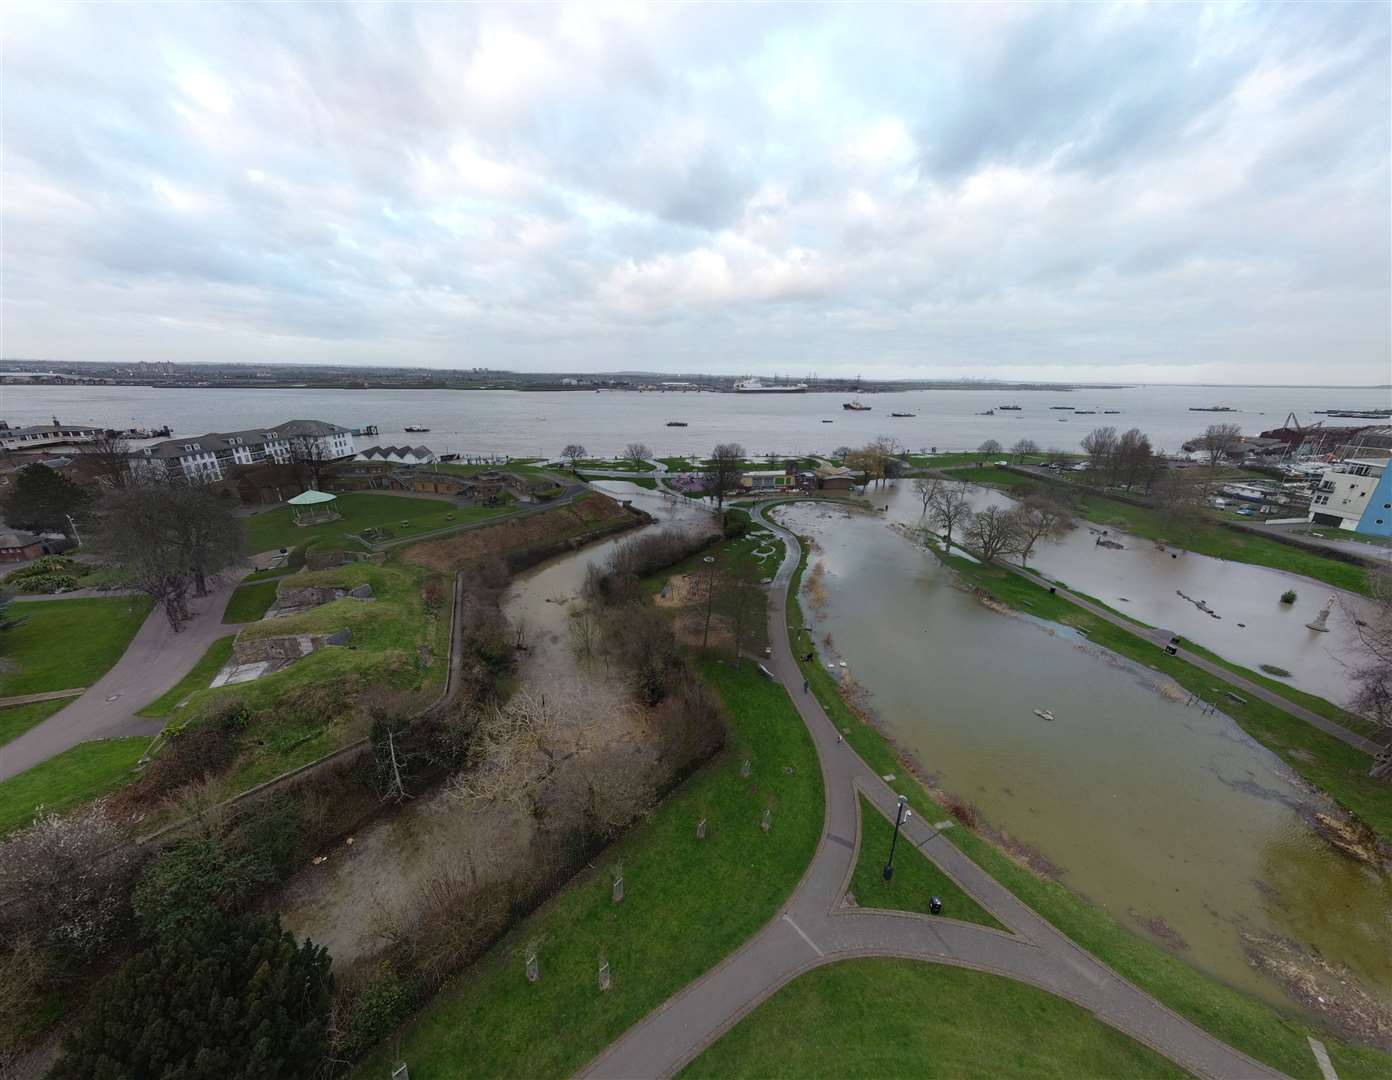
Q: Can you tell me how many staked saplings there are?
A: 7